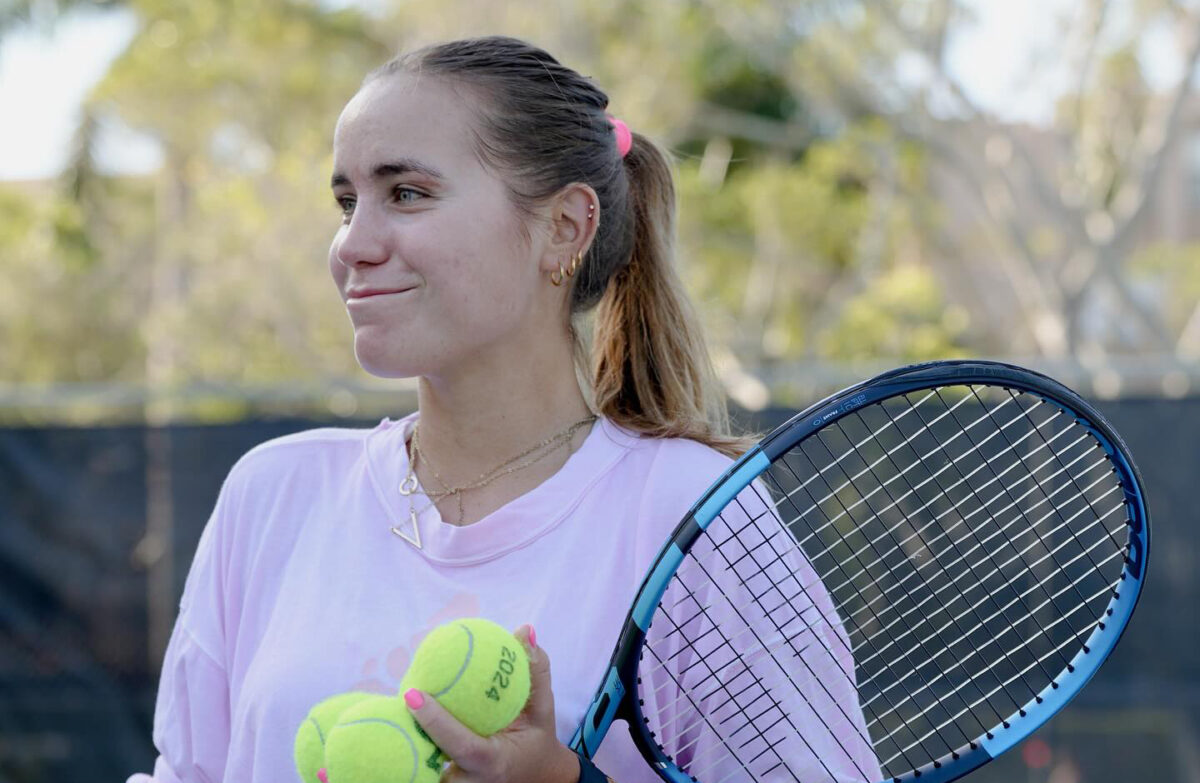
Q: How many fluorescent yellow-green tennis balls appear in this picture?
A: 3